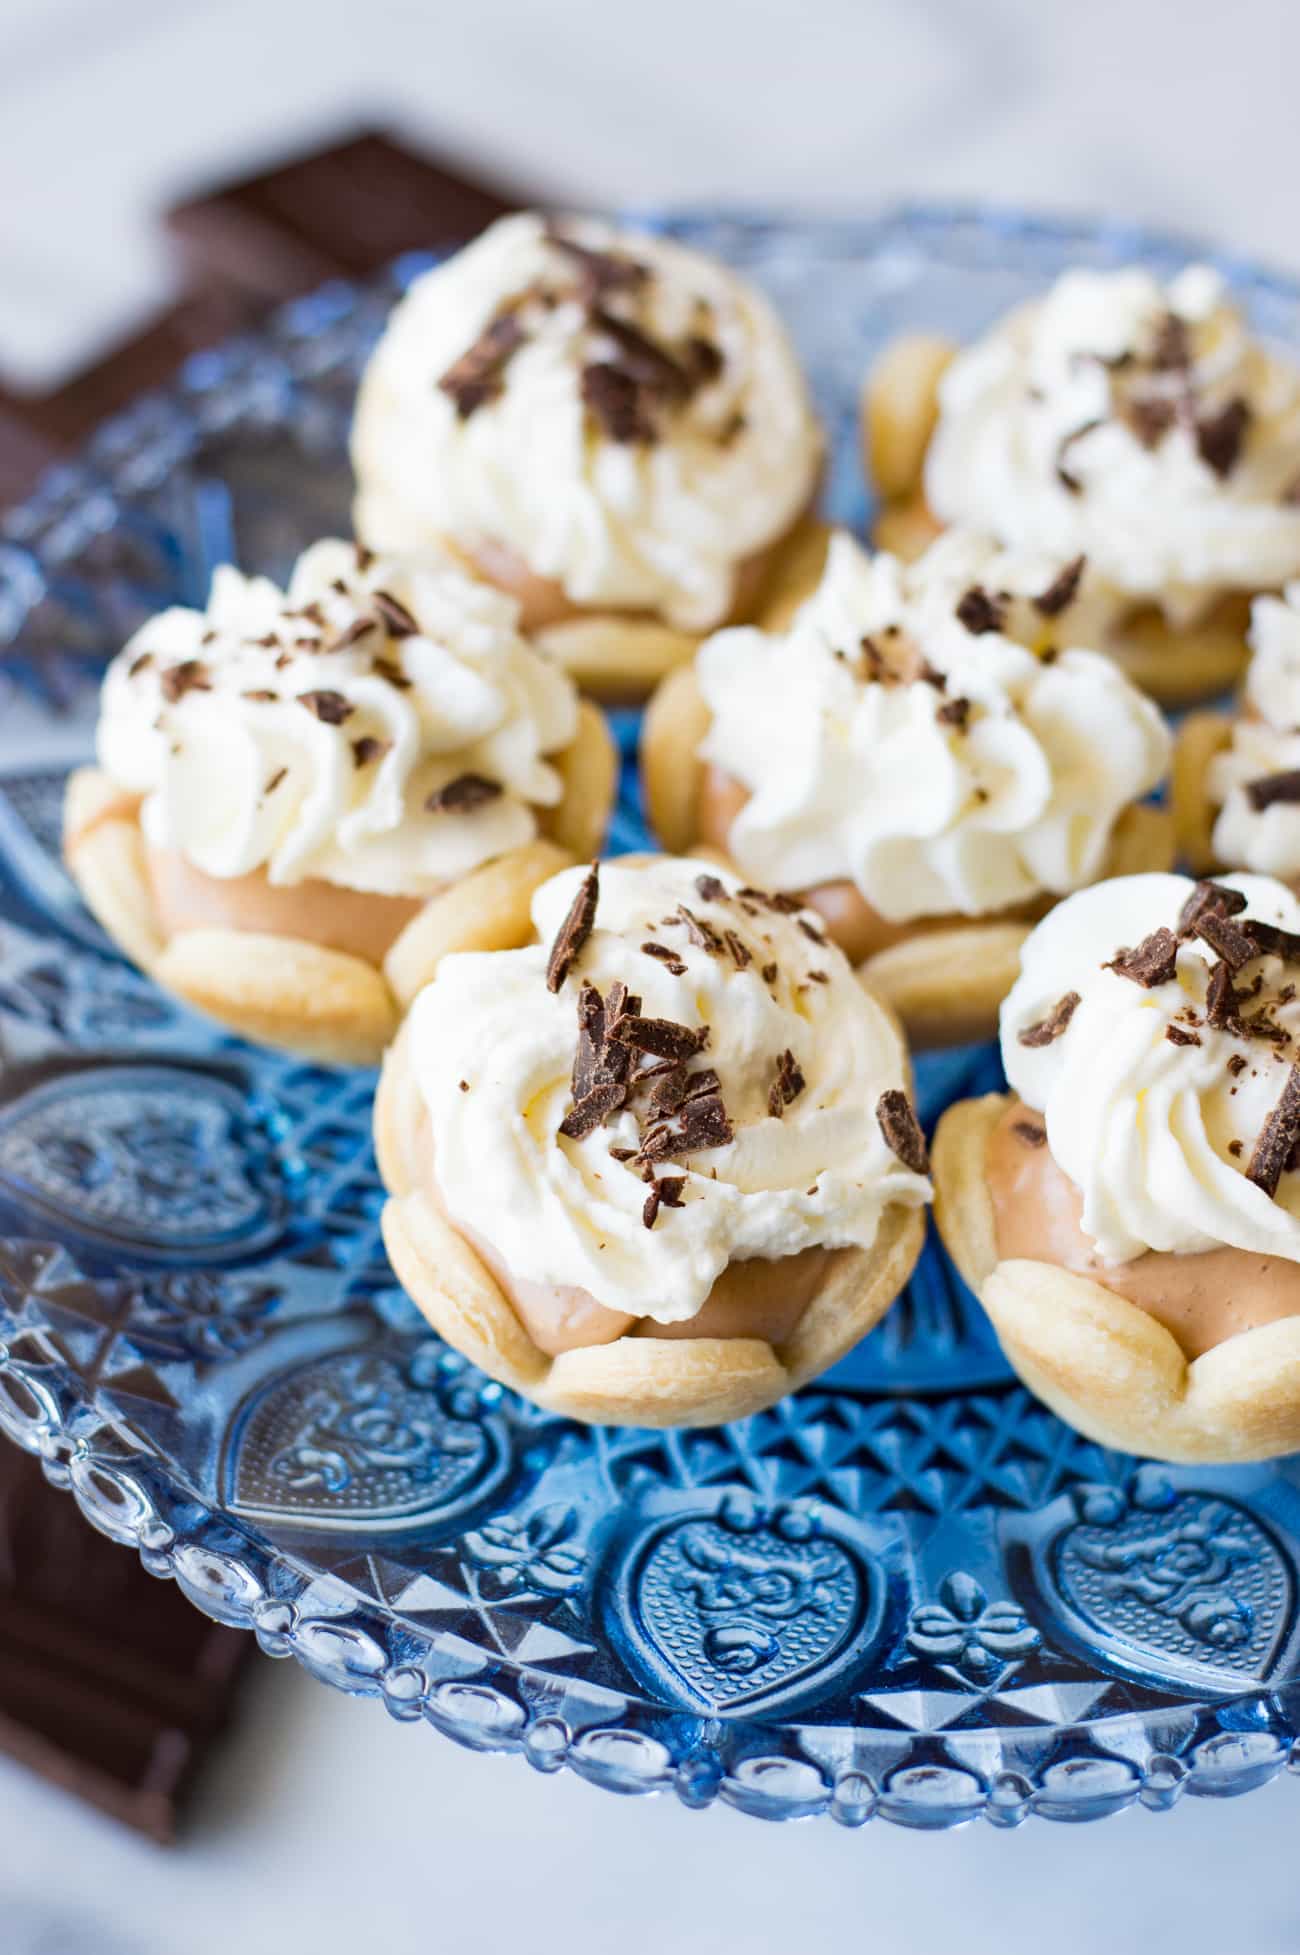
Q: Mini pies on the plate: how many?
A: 7